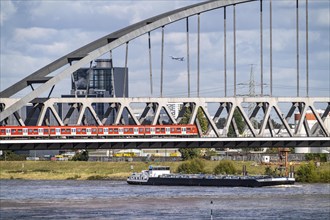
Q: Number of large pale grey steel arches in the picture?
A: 2